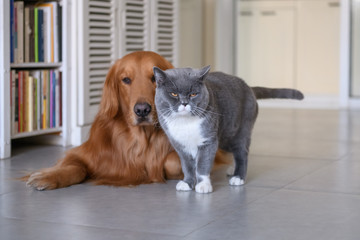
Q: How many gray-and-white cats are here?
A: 1